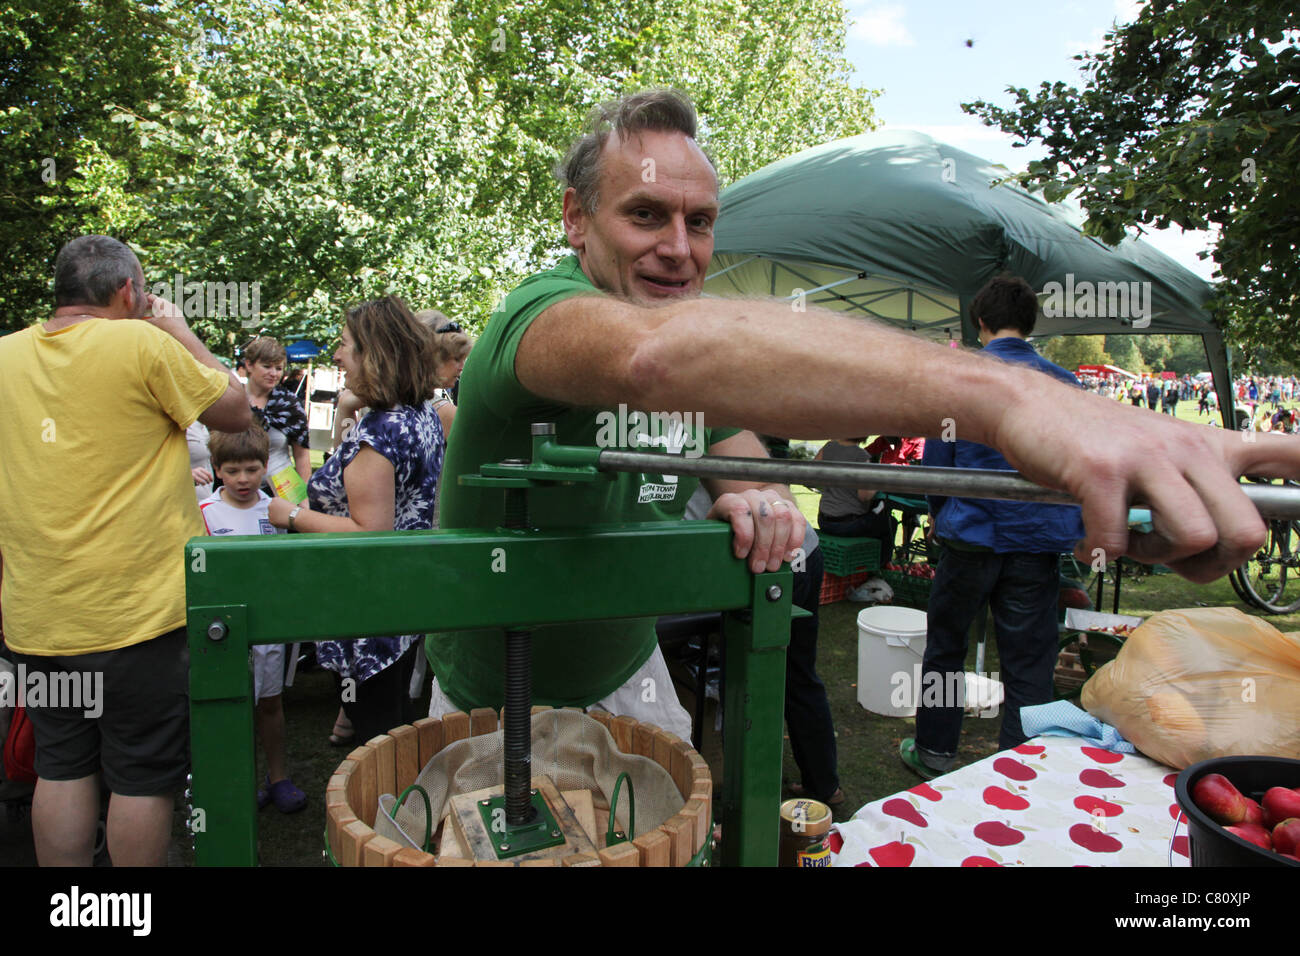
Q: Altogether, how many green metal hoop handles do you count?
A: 2